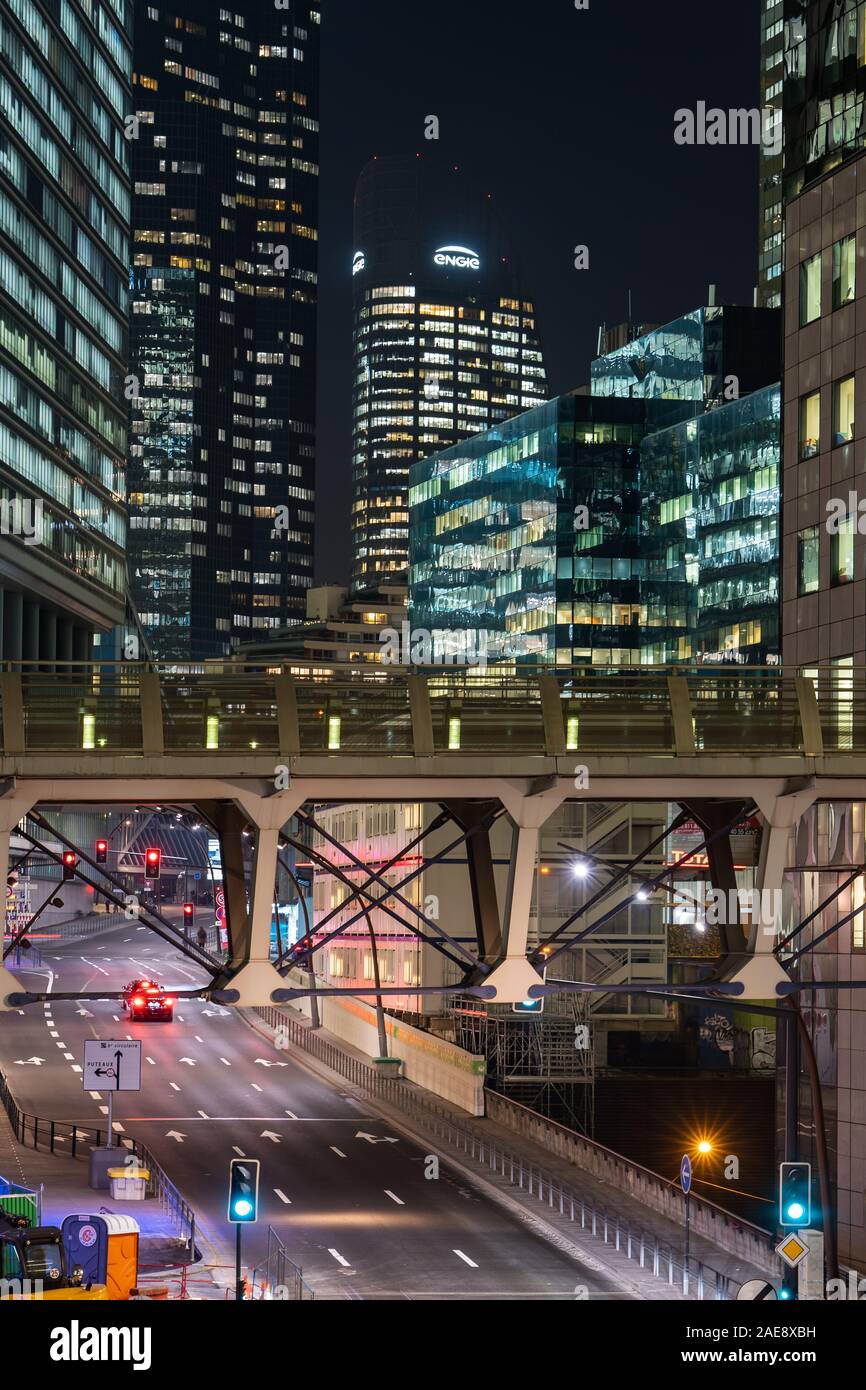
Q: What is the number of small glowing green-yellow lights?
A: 5